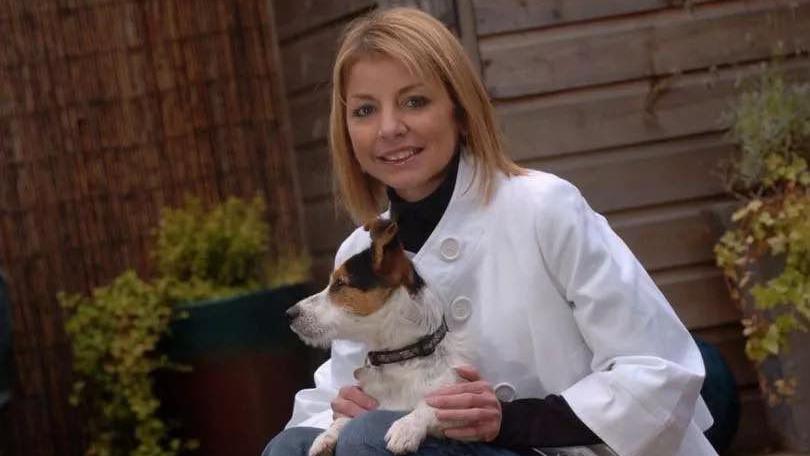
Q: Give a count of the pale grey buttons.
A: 3